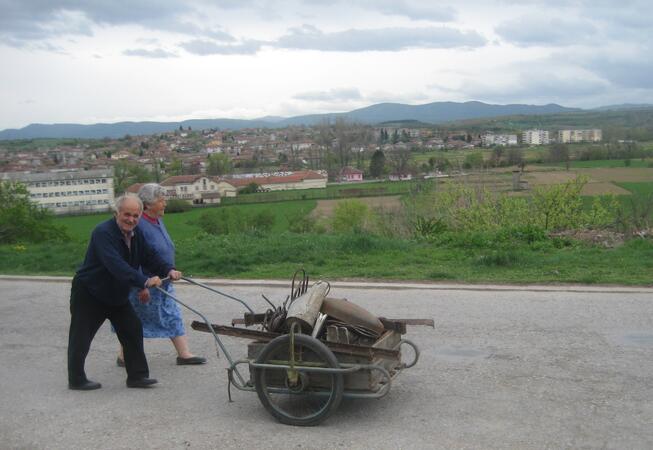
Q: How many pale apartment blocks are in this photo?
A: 3